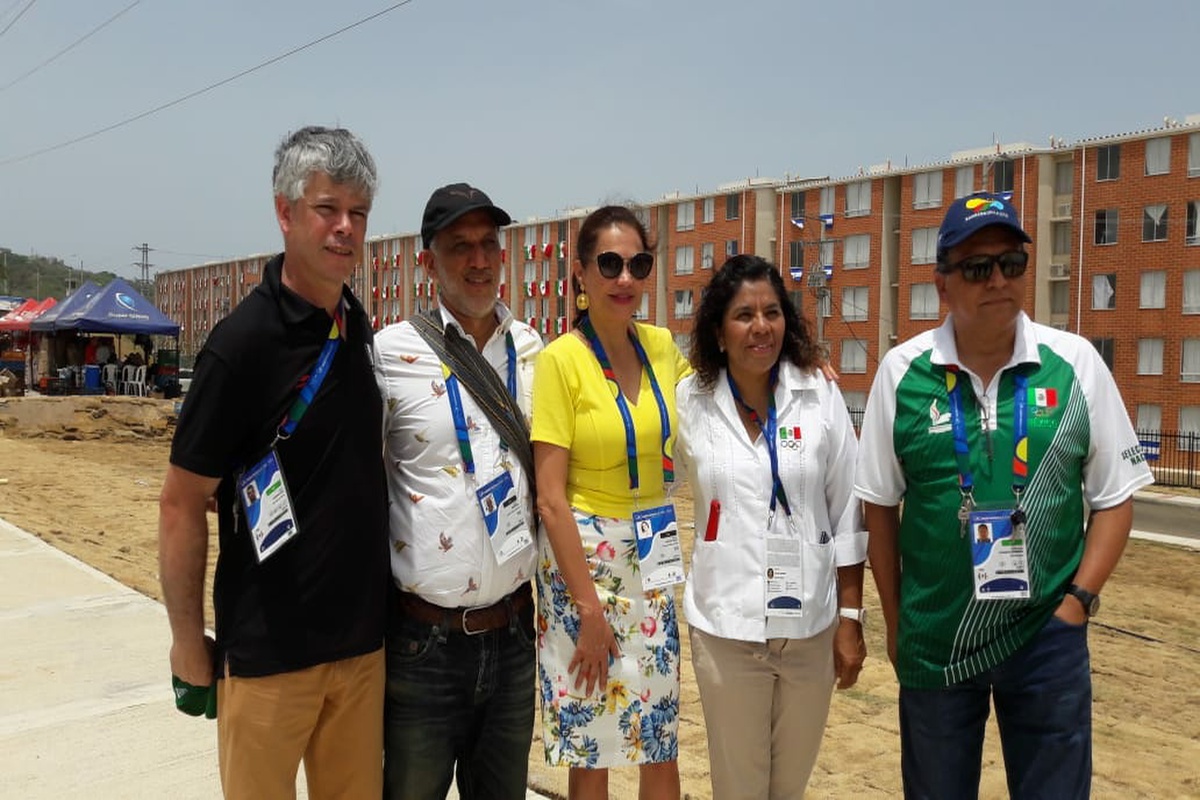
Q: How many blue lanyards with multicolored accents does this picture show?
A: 5